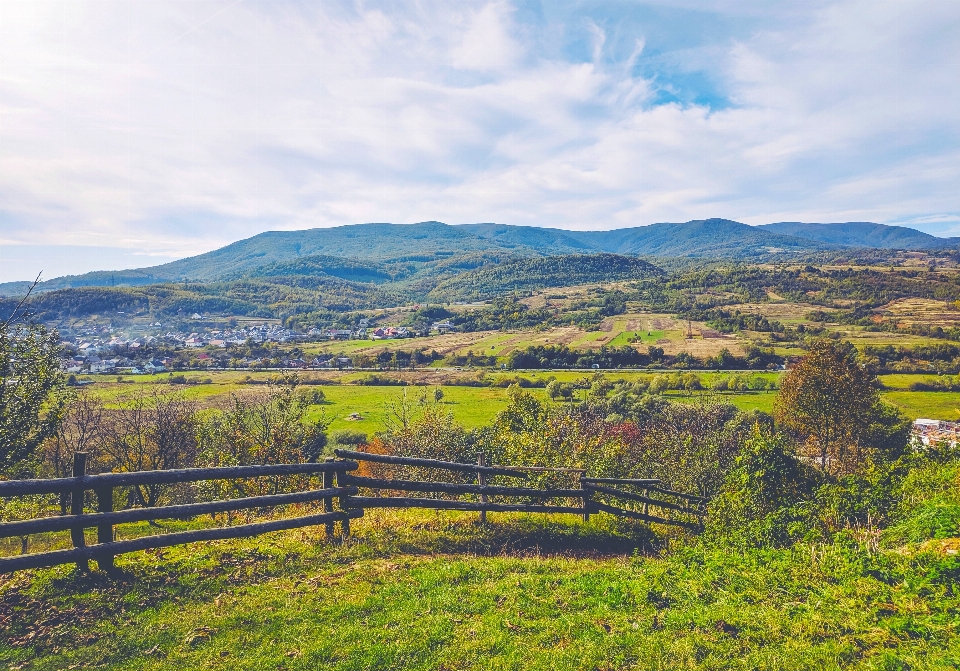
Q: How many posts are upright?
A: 7